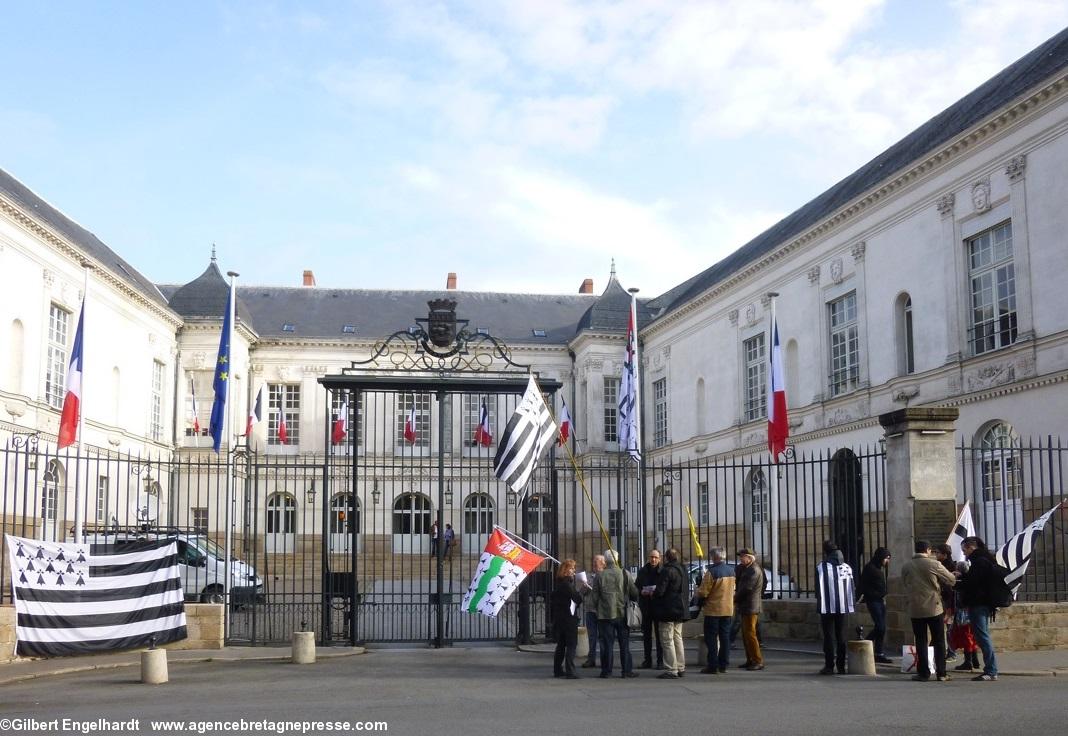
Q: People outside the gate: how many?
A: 14